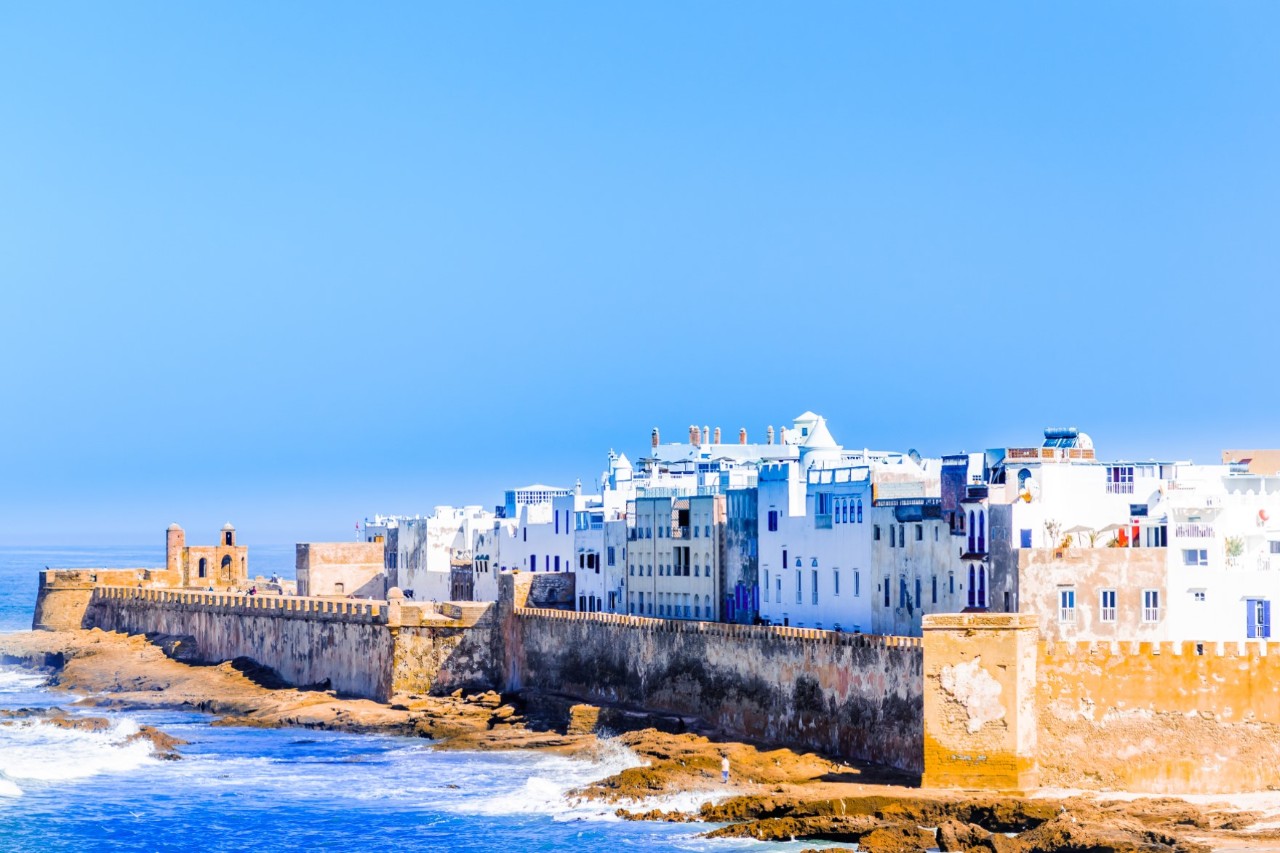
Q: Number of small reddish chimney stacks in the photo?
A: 8